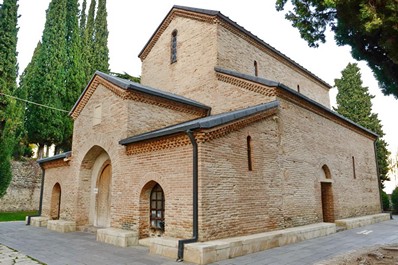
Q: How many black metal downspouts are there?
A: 3